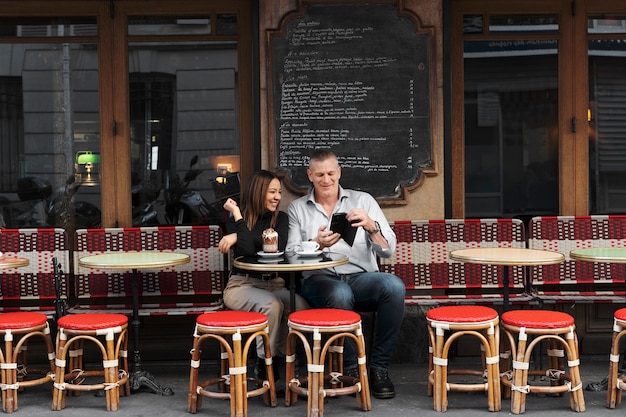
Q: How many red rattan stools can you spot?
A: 7